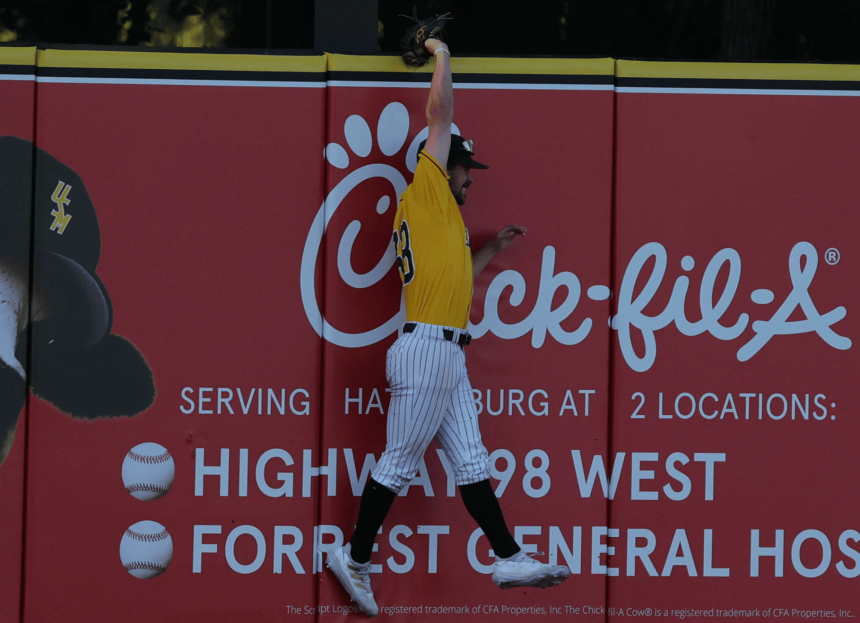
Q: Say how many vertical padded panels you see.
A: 4